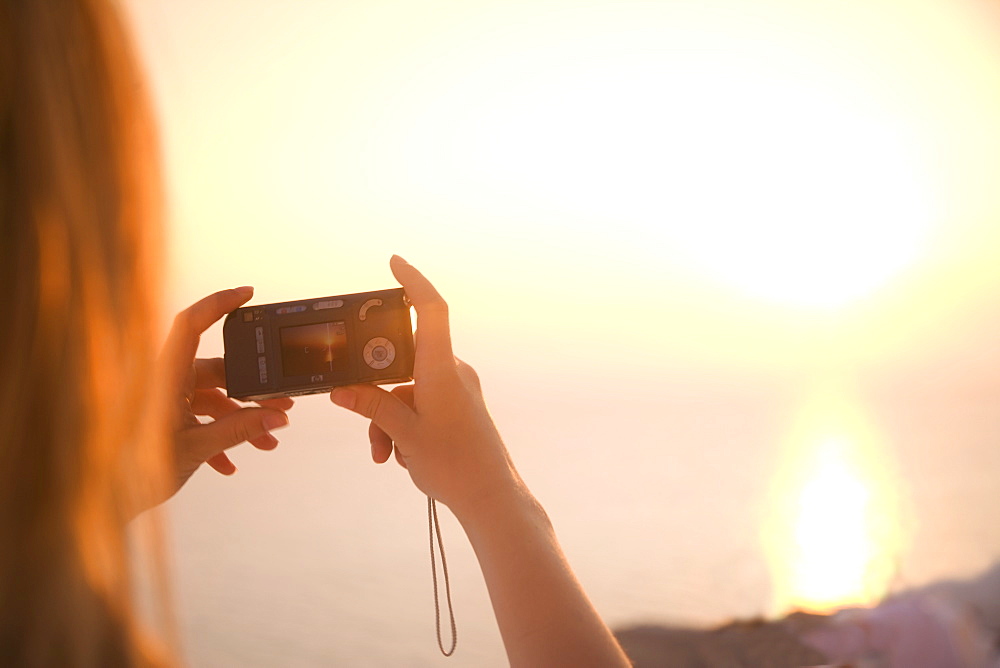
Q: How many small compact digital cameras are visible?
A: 1